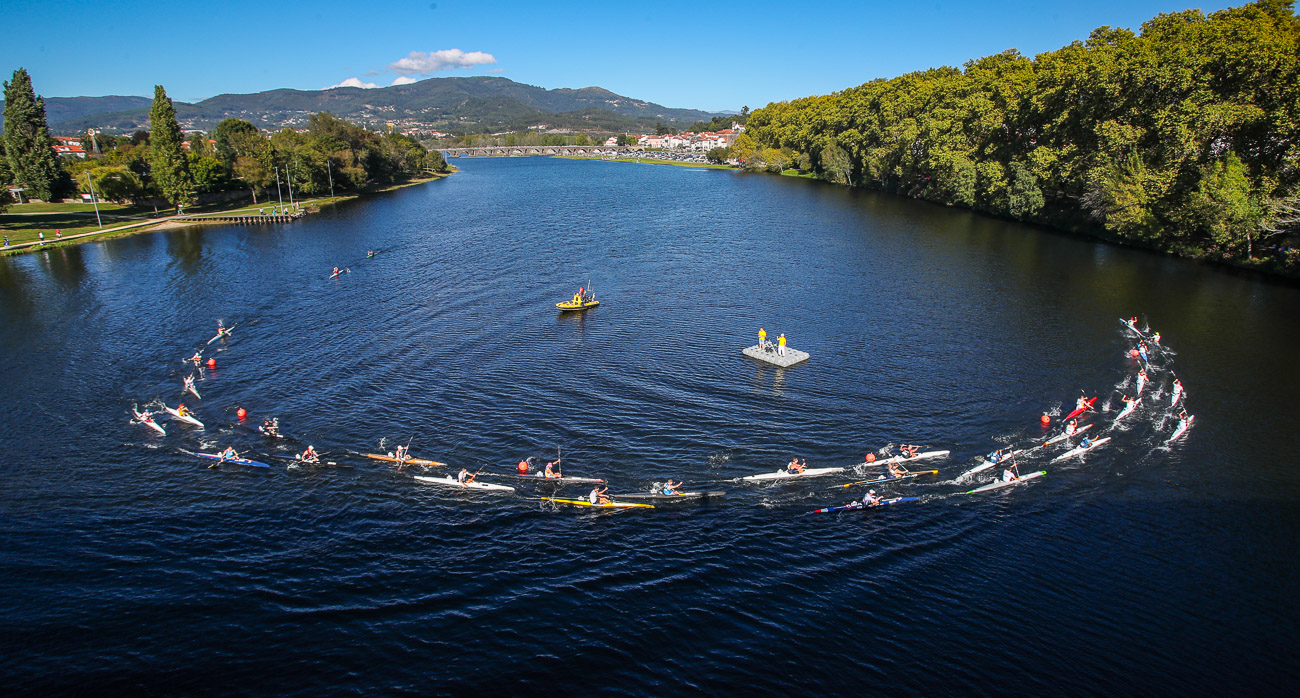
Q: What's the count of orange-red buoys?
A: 6